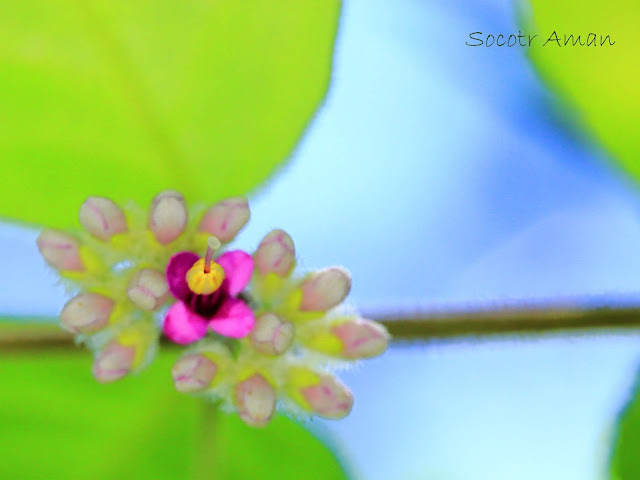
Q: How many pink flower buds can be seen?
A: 14